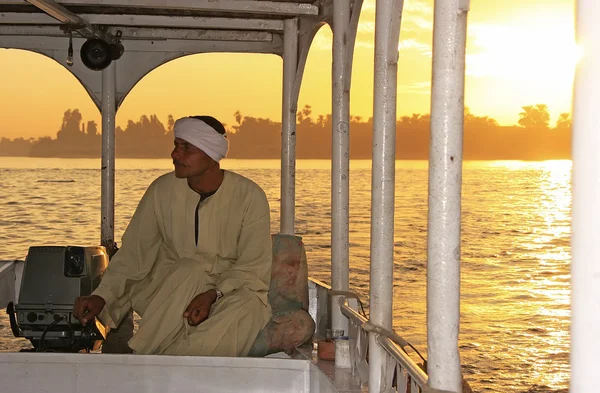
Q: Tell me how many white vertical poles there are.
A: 6